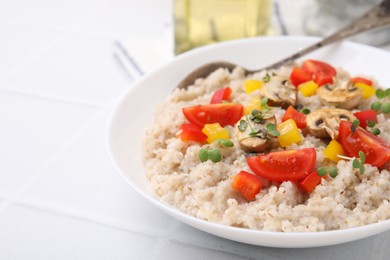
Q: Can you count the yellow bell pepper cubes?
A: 7